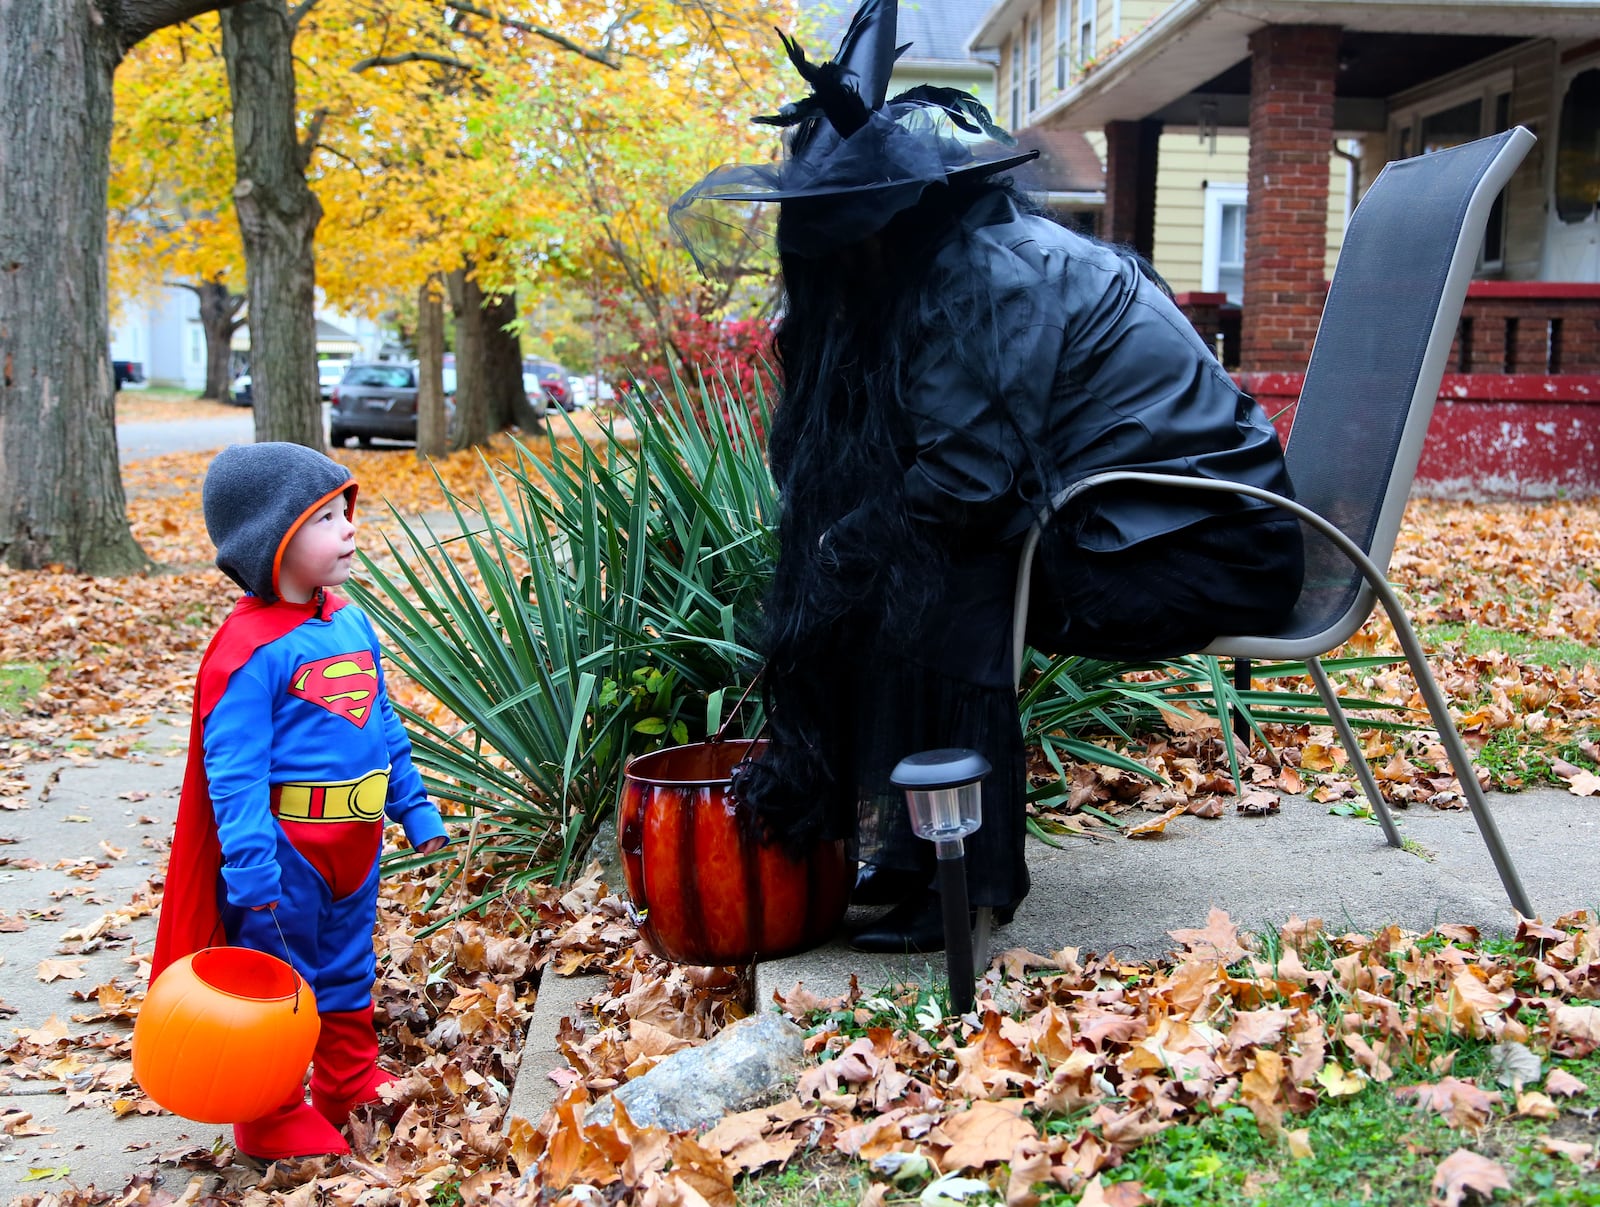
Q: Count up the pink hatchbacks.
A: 0